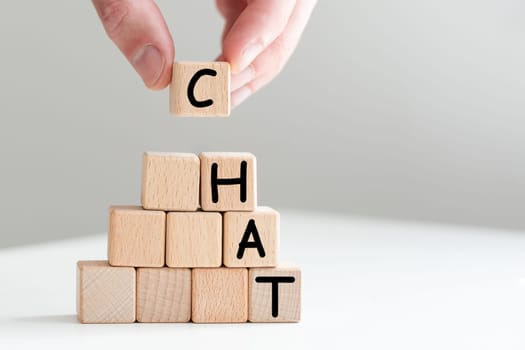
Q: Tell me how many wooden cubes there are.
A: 10